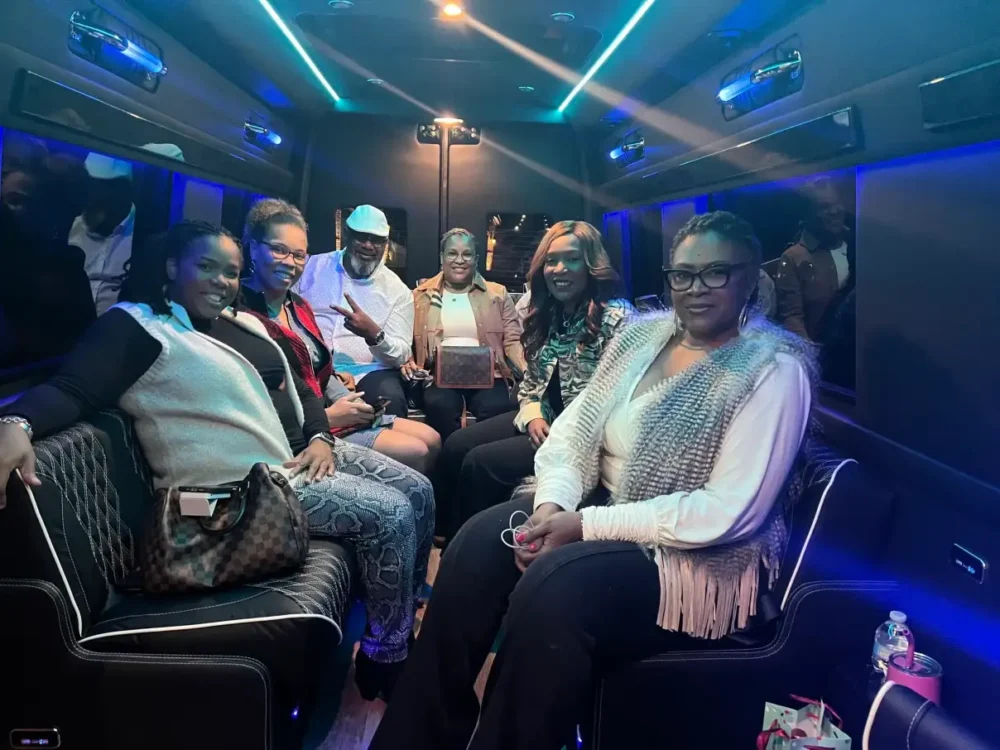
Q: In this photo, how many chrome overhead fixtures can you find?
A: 4